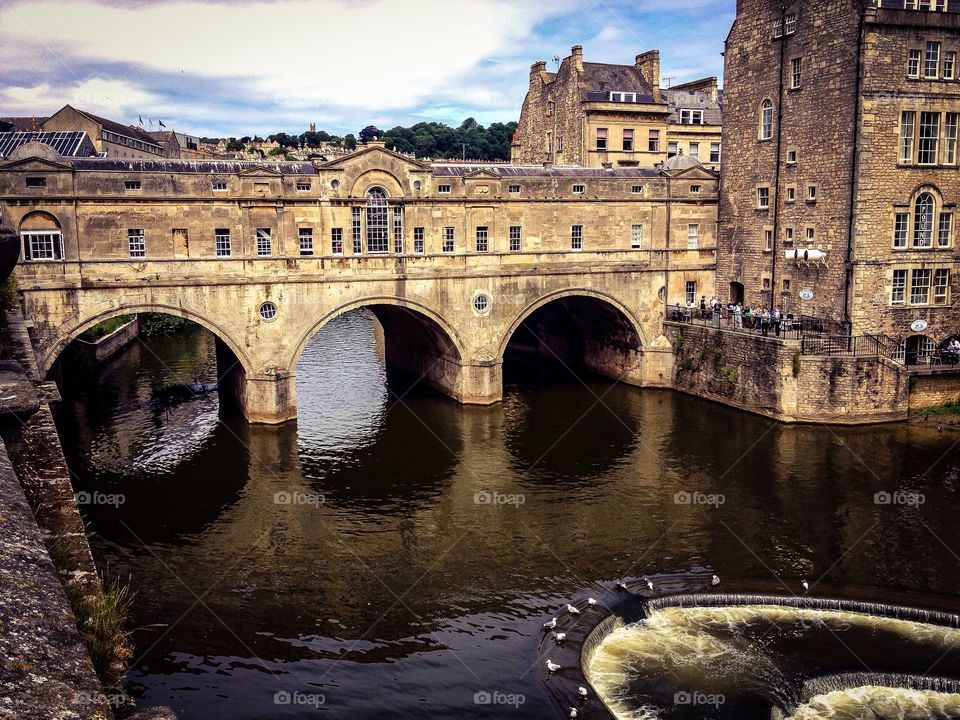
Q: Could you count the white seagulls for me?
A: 11